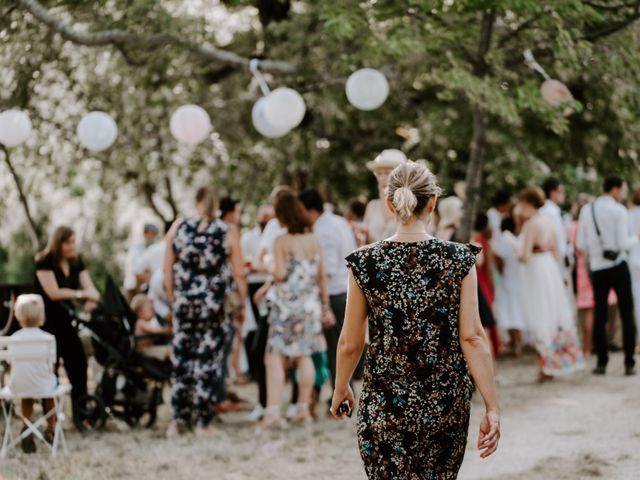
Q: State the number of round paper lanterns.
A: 7